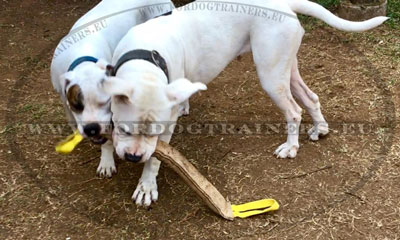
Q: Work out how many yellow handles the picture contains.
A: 2